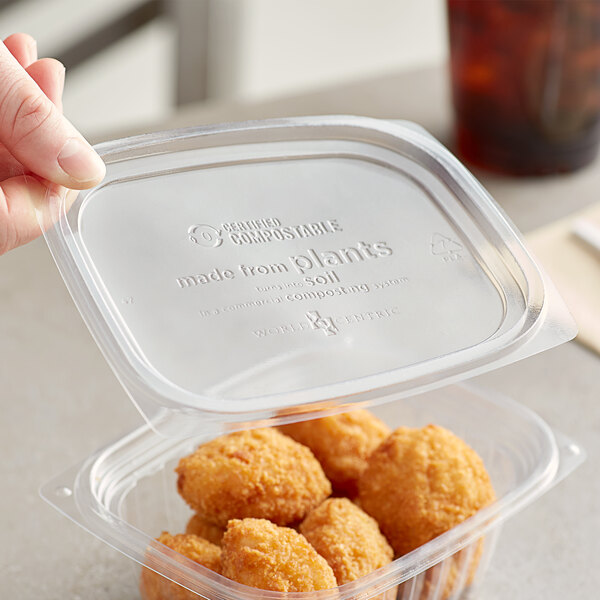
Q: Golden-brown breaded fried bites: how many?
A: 7